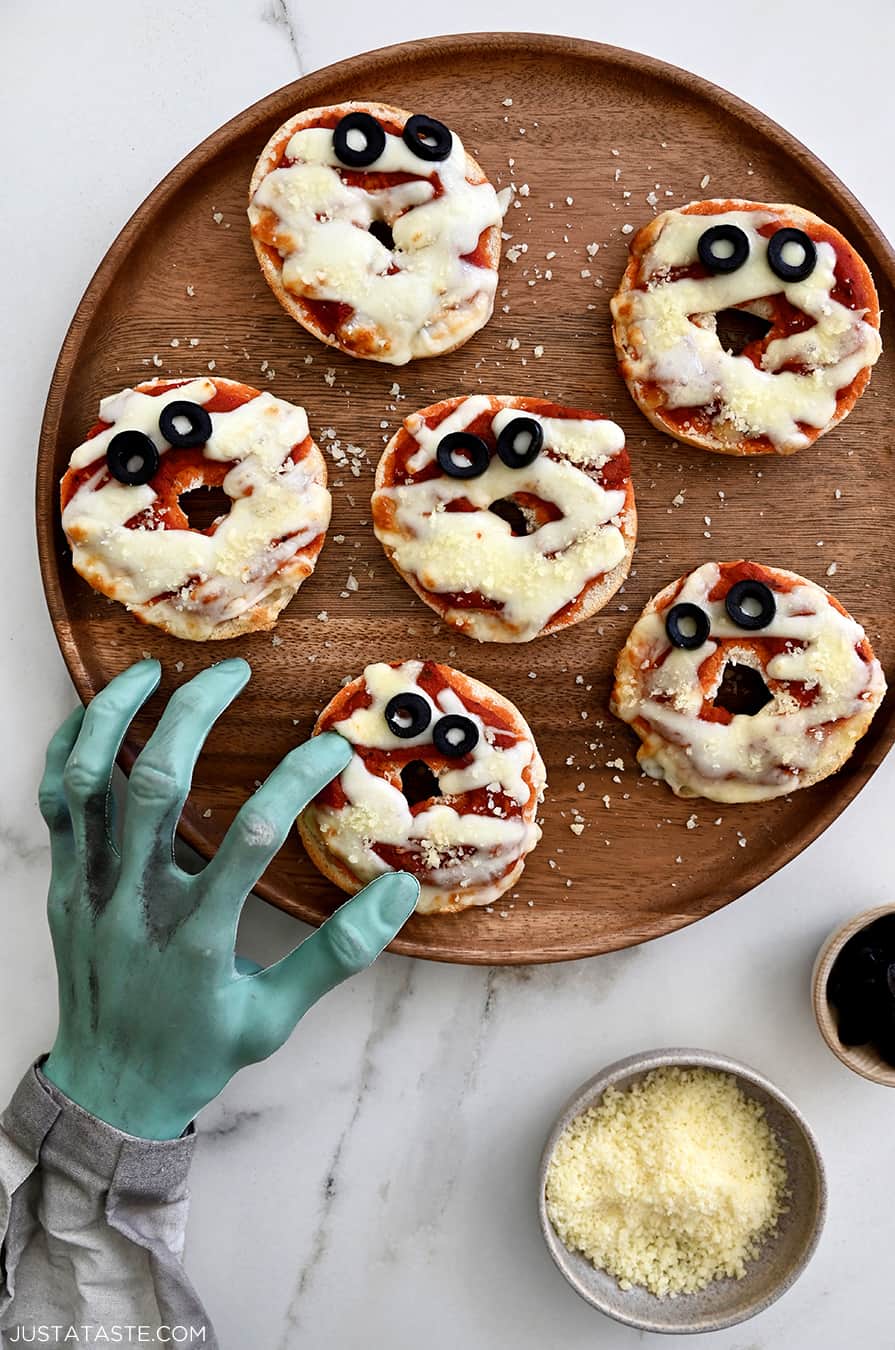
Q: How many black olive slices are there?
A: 12